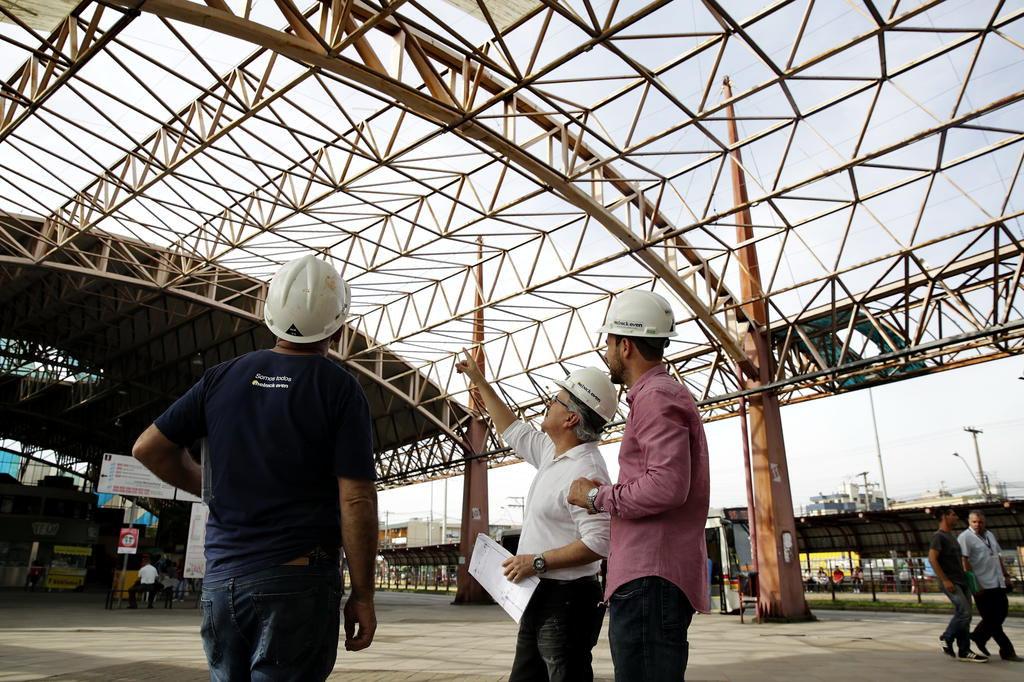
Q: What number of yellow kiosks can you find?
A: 1